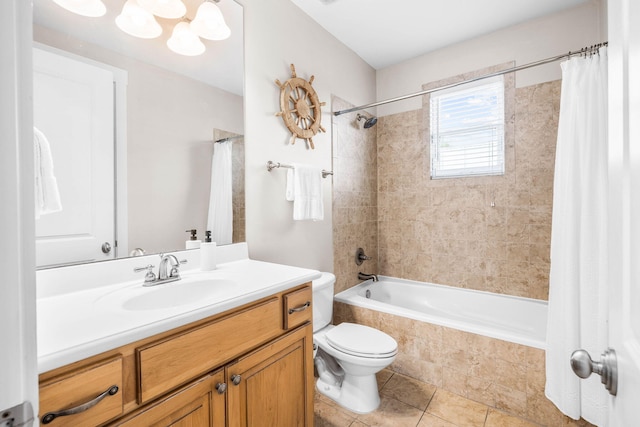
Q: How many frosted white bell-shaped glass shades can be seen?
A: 5